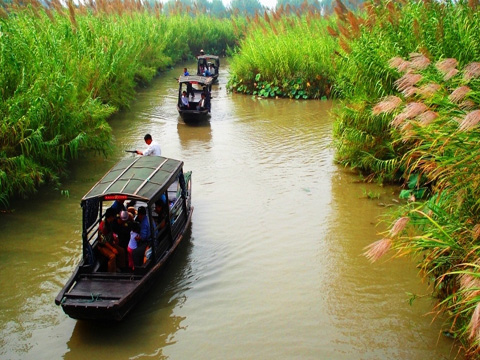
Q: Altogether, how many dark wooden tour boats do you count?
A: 3